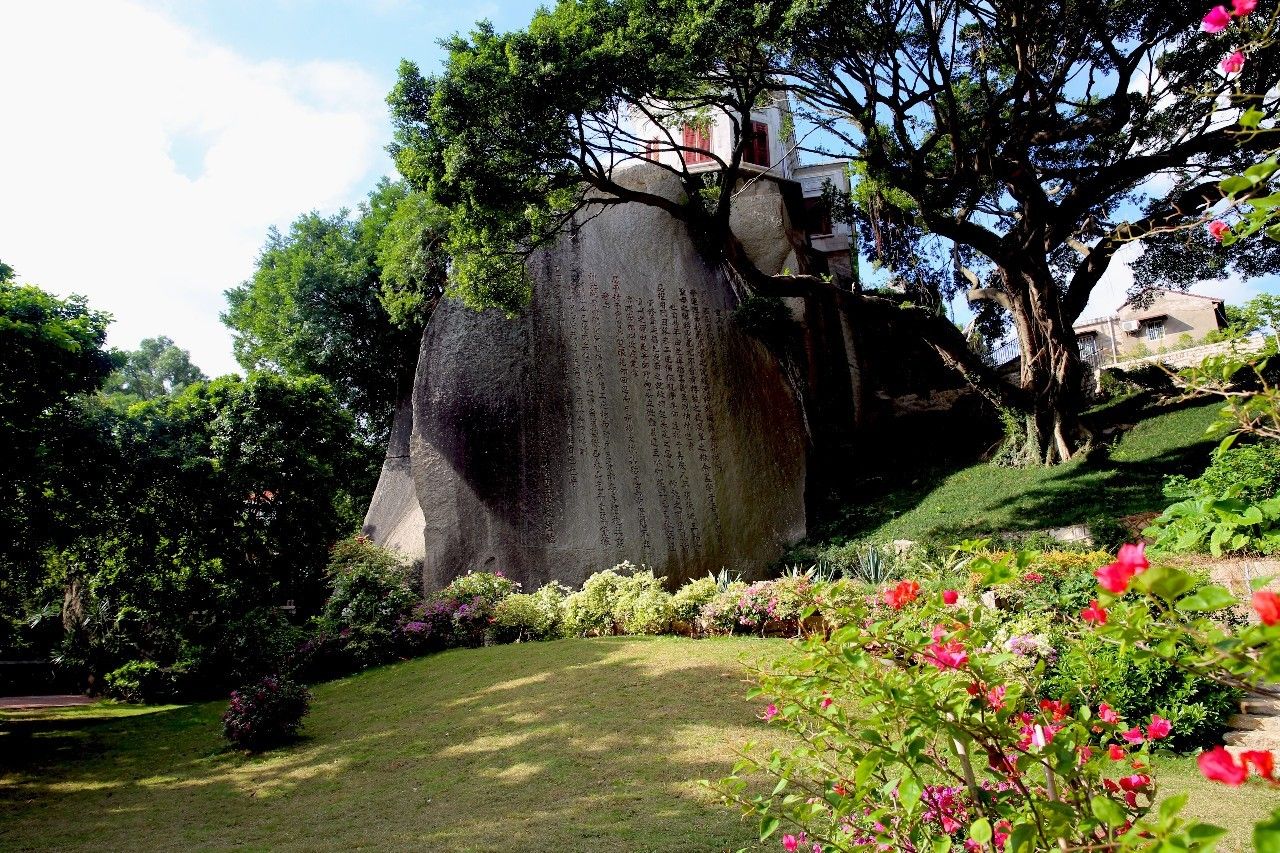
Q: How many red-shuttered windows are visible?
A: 3